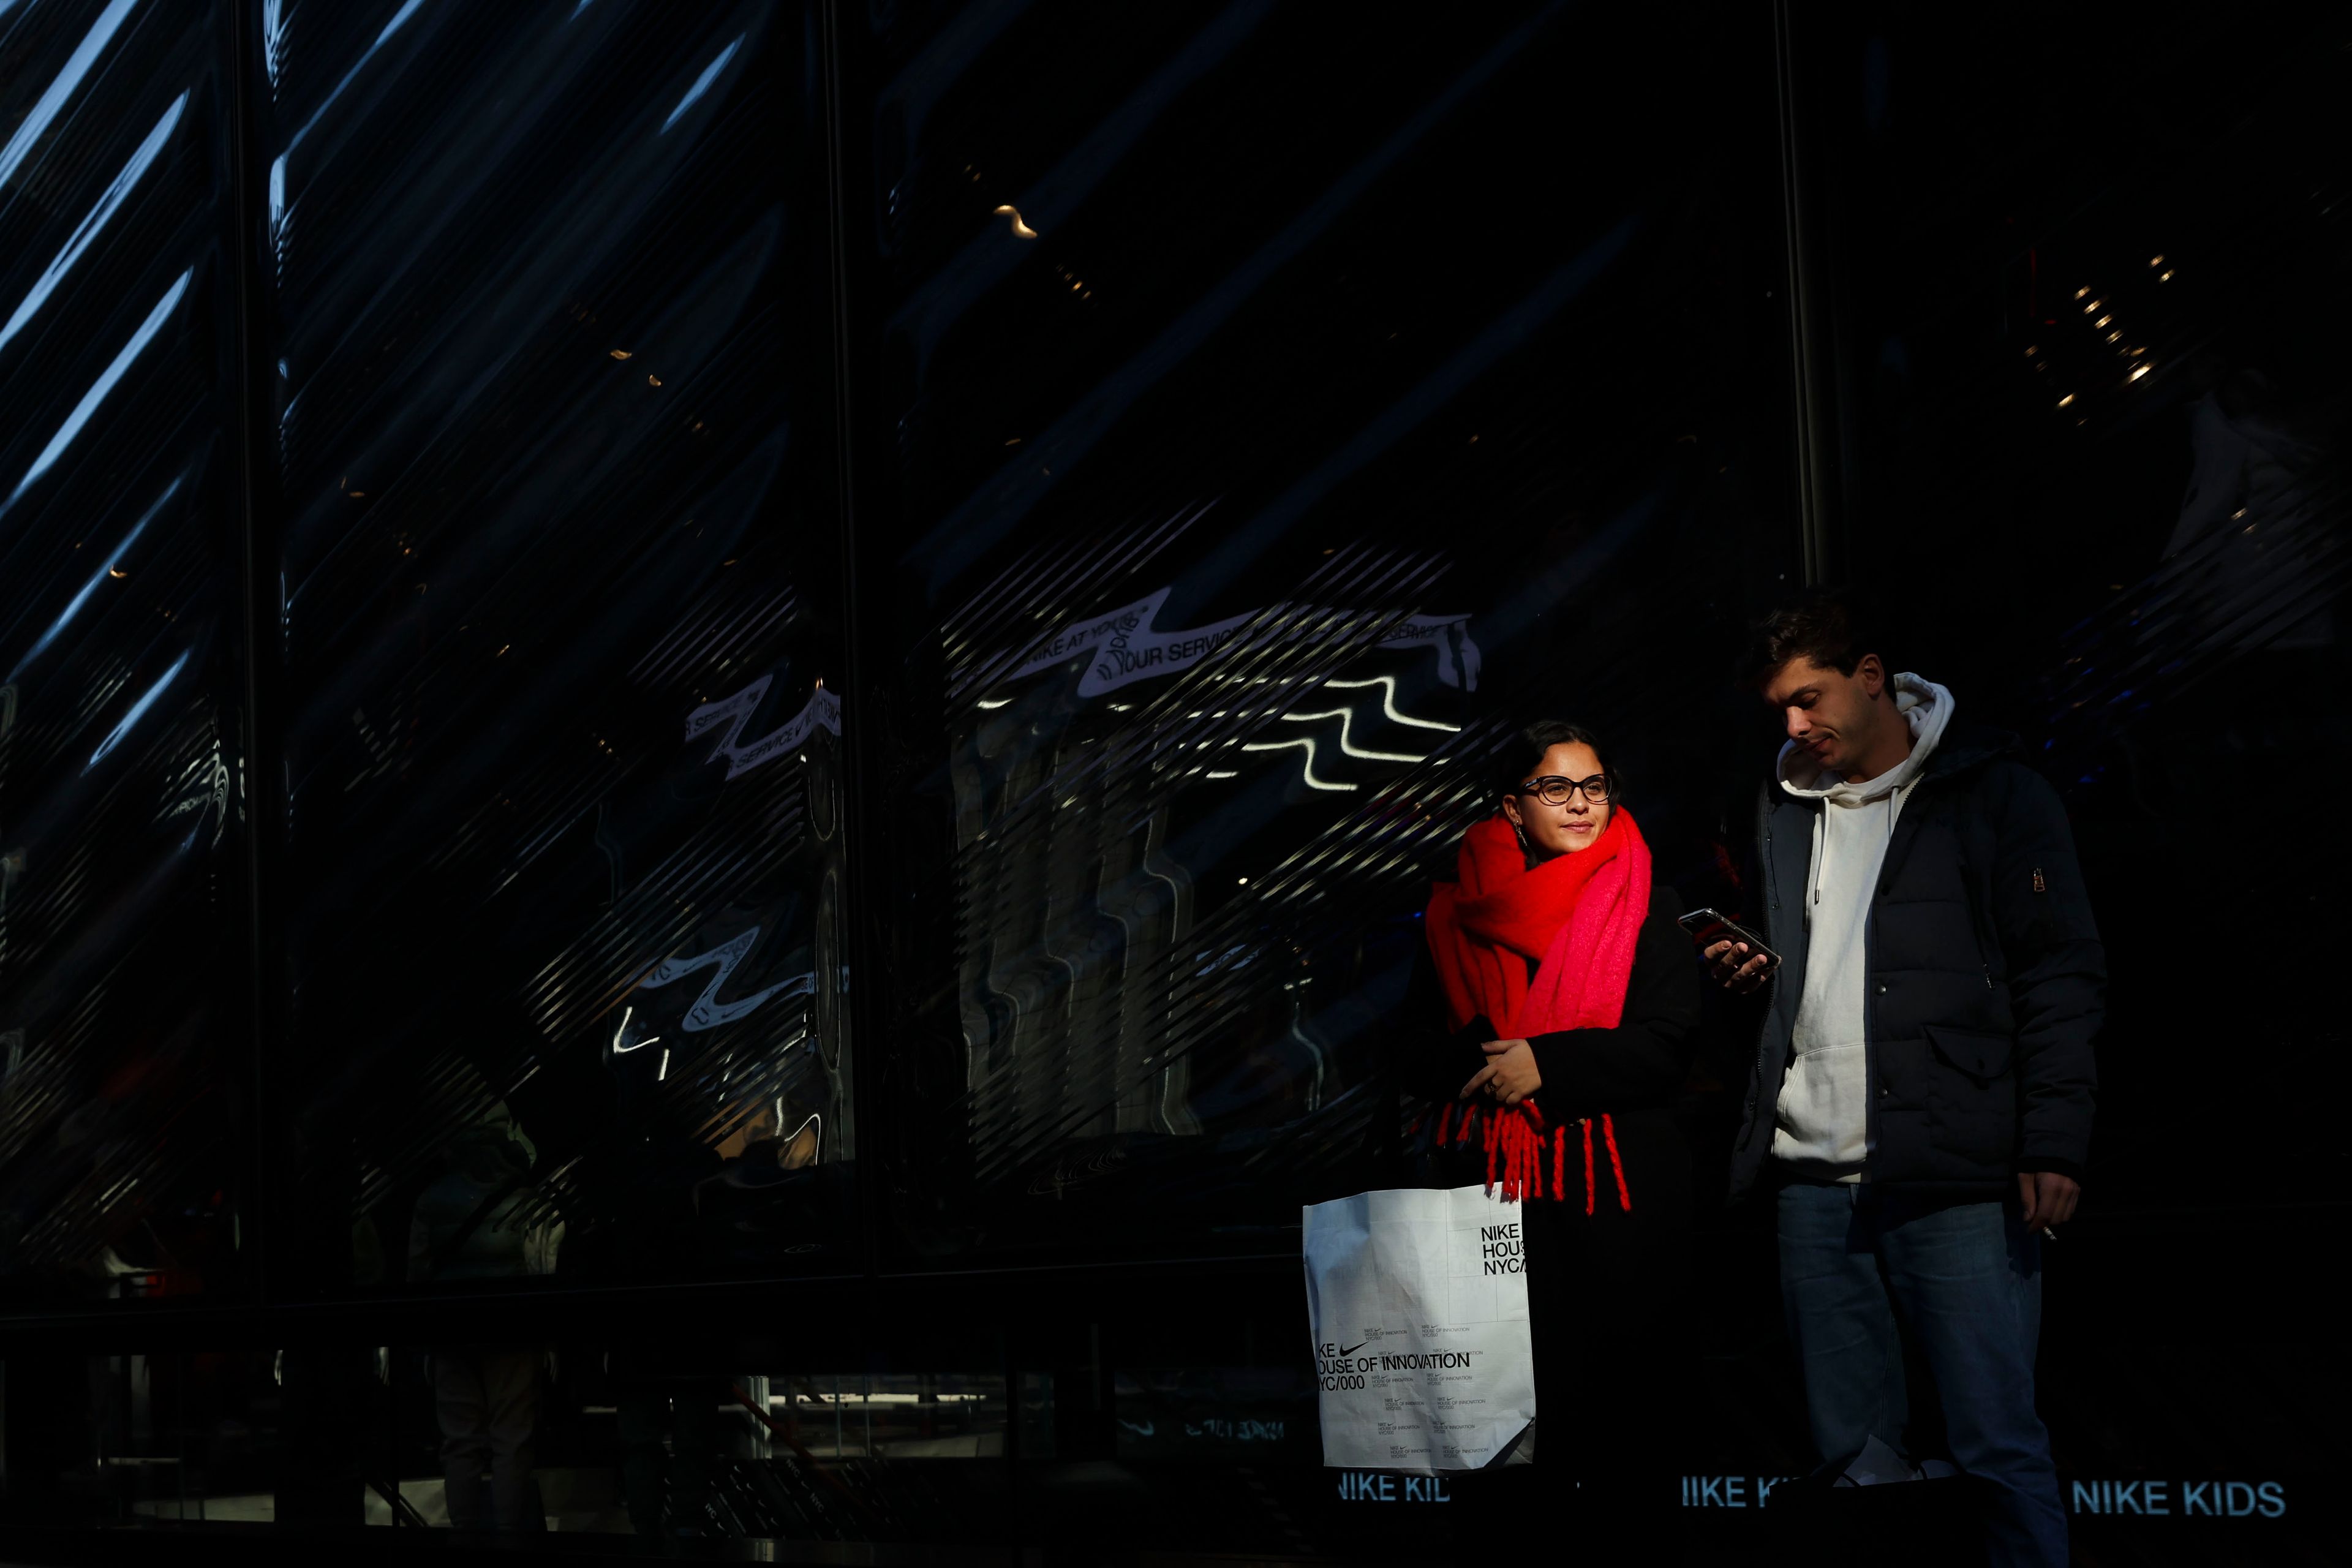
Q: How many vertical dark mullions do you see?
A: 3